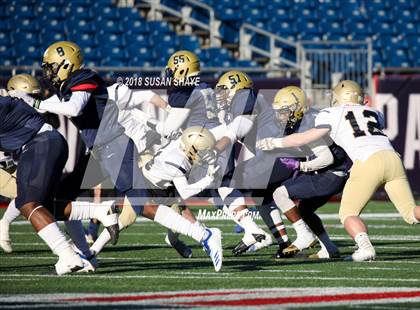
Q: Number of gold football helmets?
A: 7